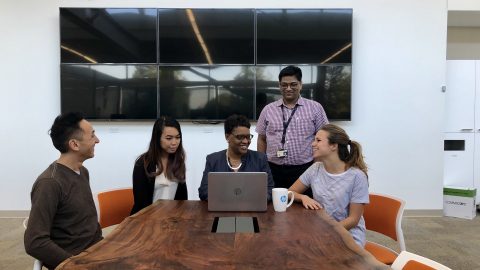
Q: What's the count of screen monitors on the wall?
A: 6